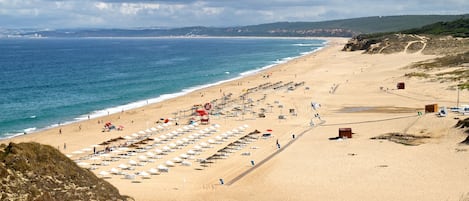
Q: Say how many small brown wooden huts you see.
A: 3